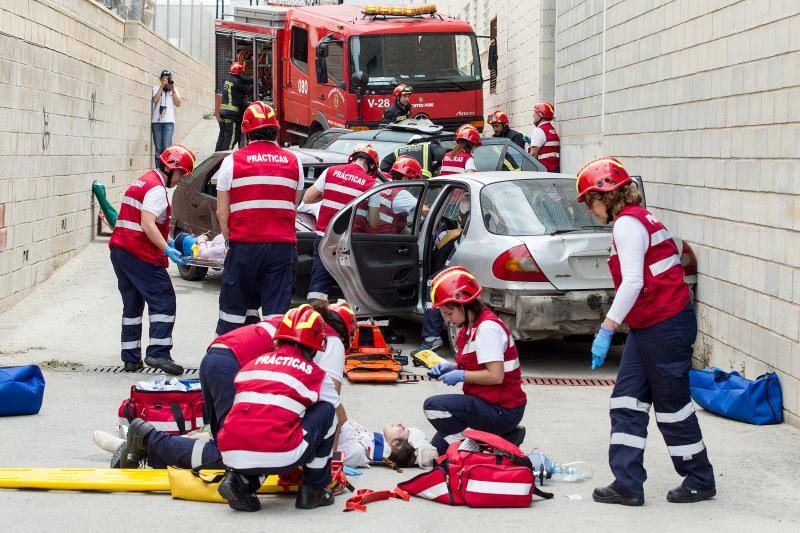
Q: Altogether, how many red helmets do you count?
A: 13